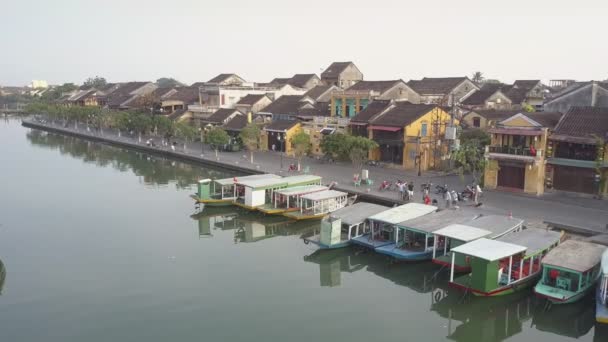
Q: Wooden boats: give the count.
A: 11